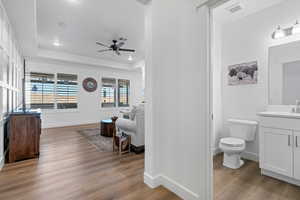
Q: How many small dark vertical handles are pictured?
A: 2